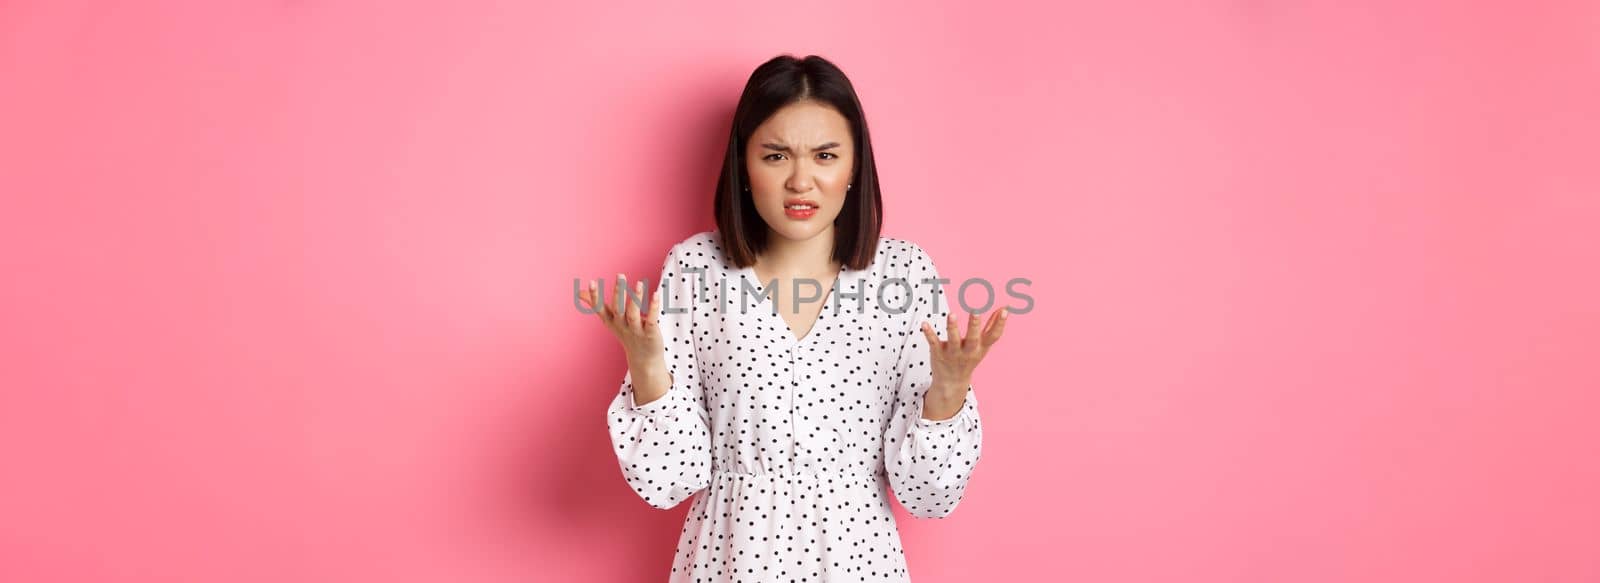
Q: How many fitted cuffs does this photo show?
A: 2